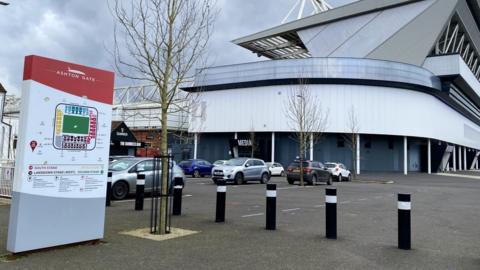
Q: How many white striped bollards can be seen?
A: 7